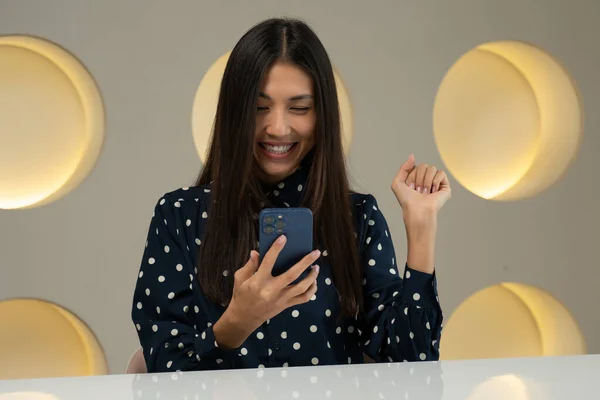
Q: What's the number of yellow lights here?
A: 5